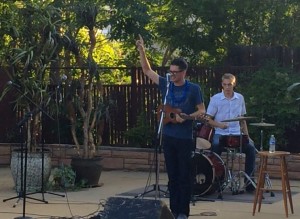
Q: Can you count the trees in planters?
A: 2